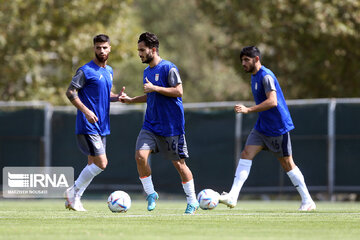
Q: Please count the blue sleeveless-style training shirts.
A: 3